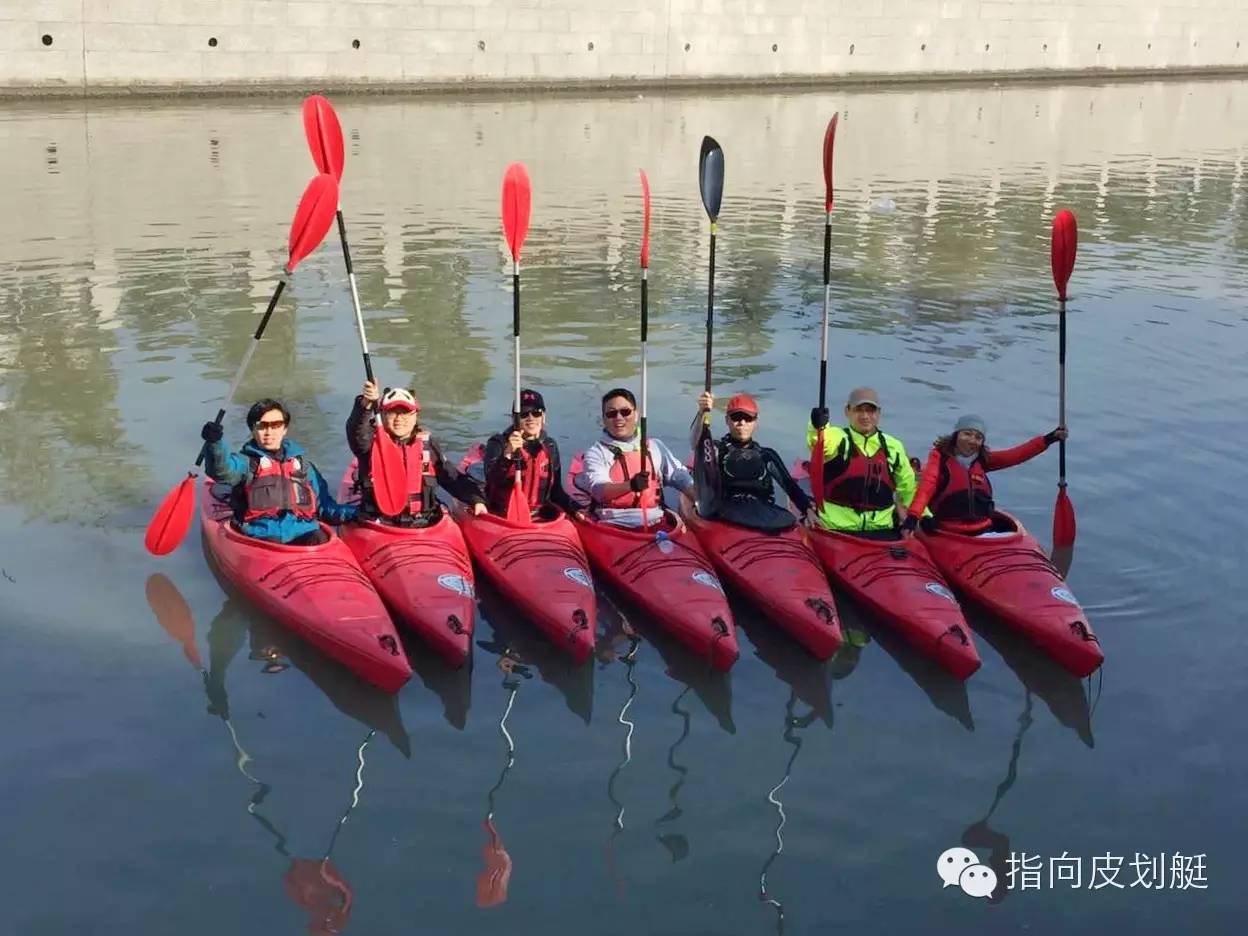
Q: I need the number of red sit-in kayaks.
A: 7